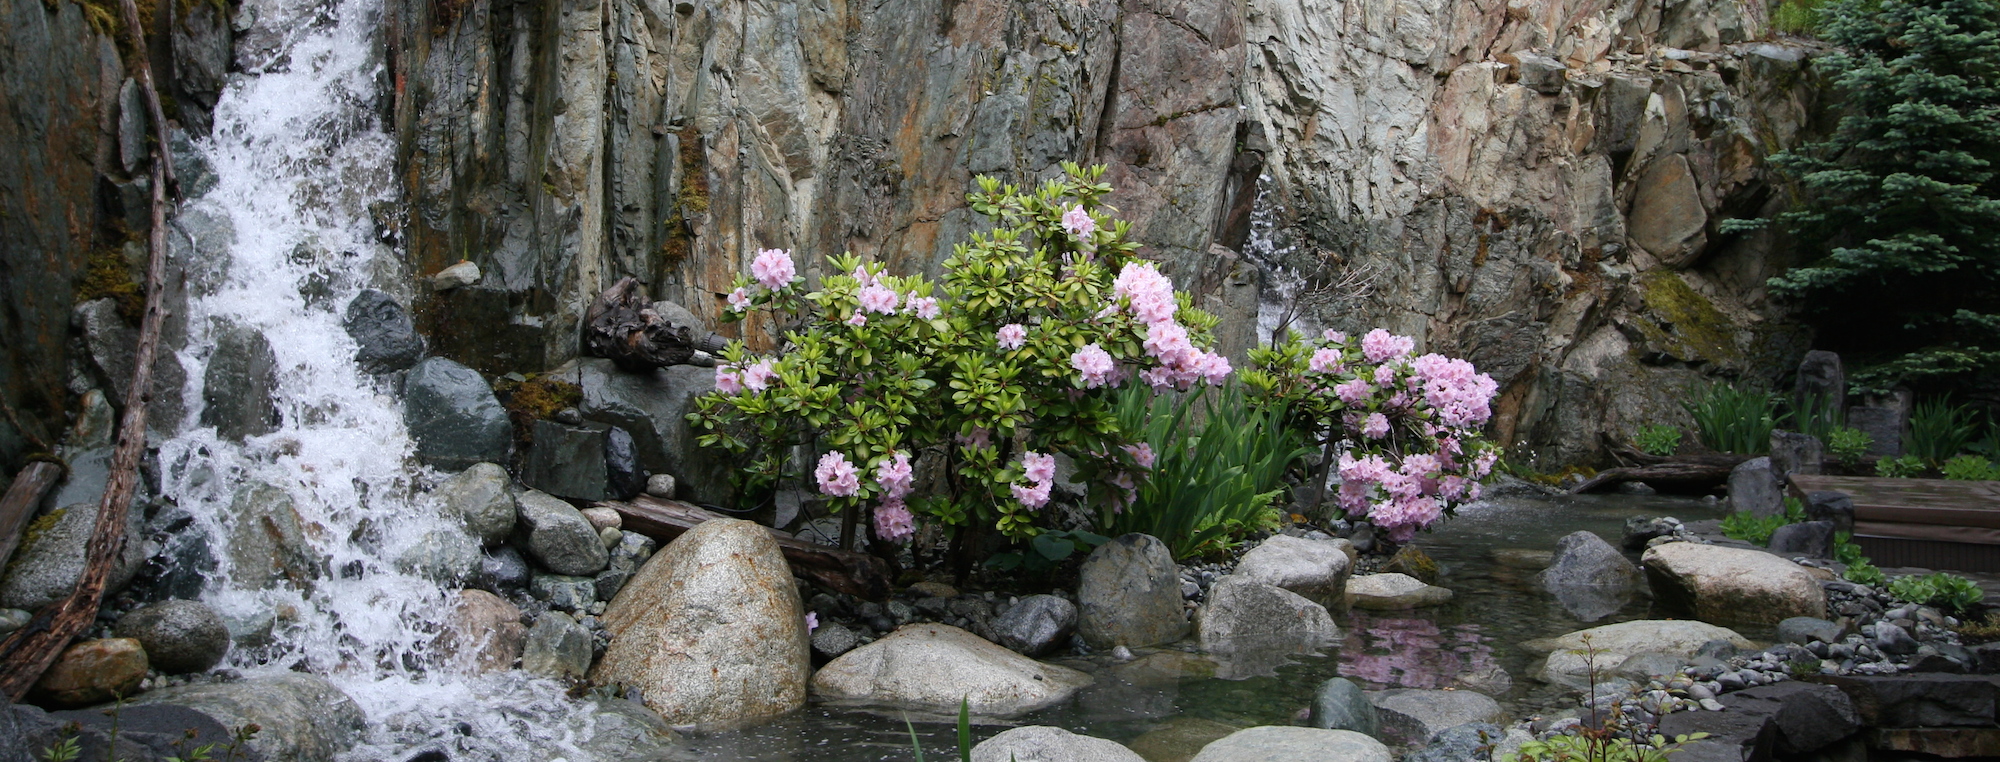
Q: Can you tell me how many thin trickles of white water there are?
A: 1